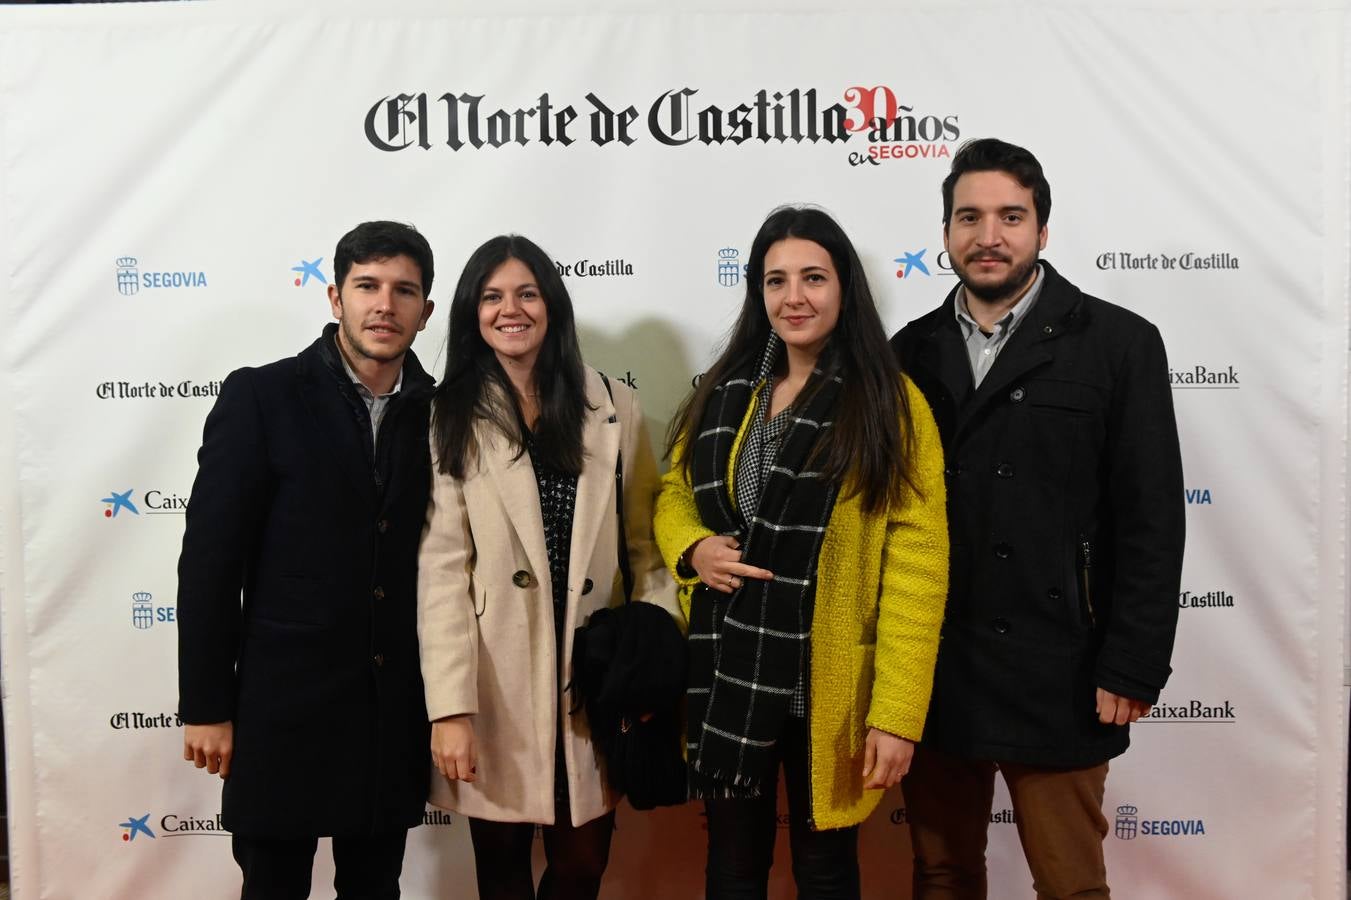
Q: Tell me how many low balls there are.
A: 0